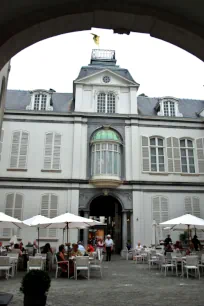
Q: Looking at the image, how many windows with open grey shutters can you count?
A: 2